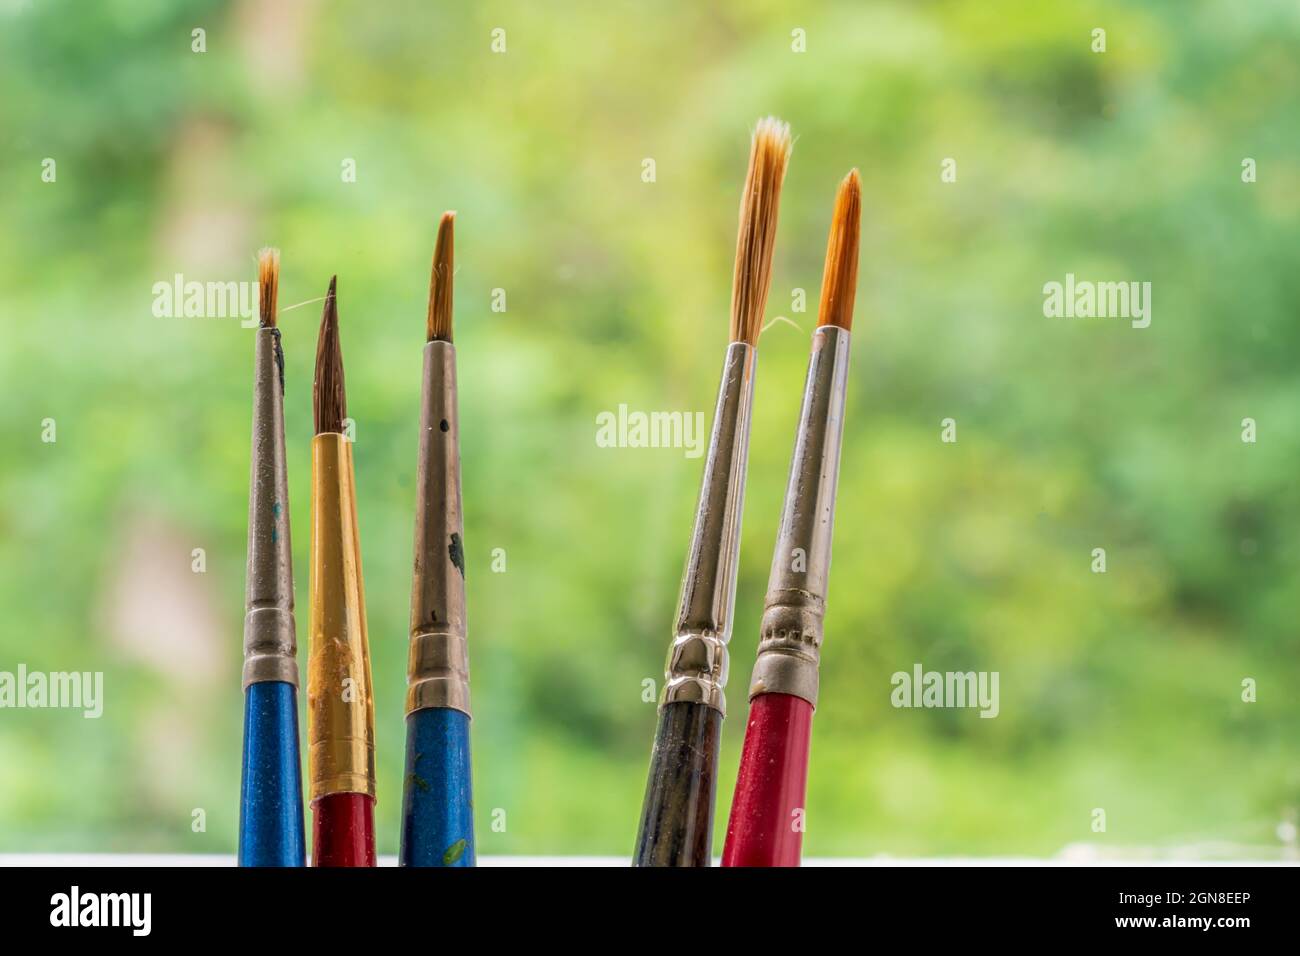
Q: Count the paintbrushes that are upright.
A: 5